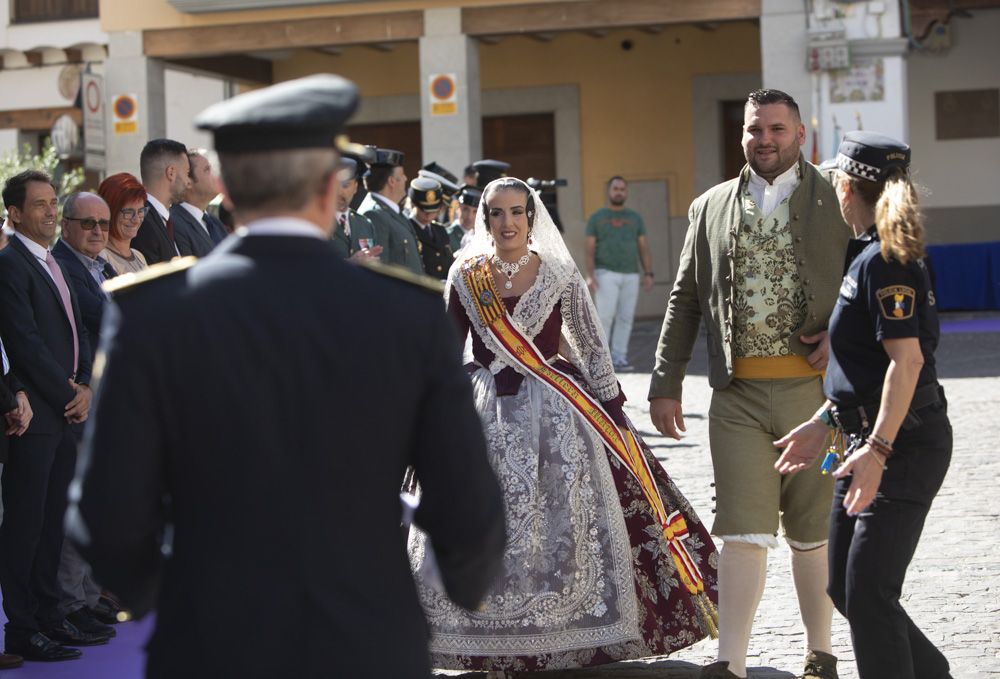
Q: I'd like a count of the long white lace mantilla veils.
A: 1